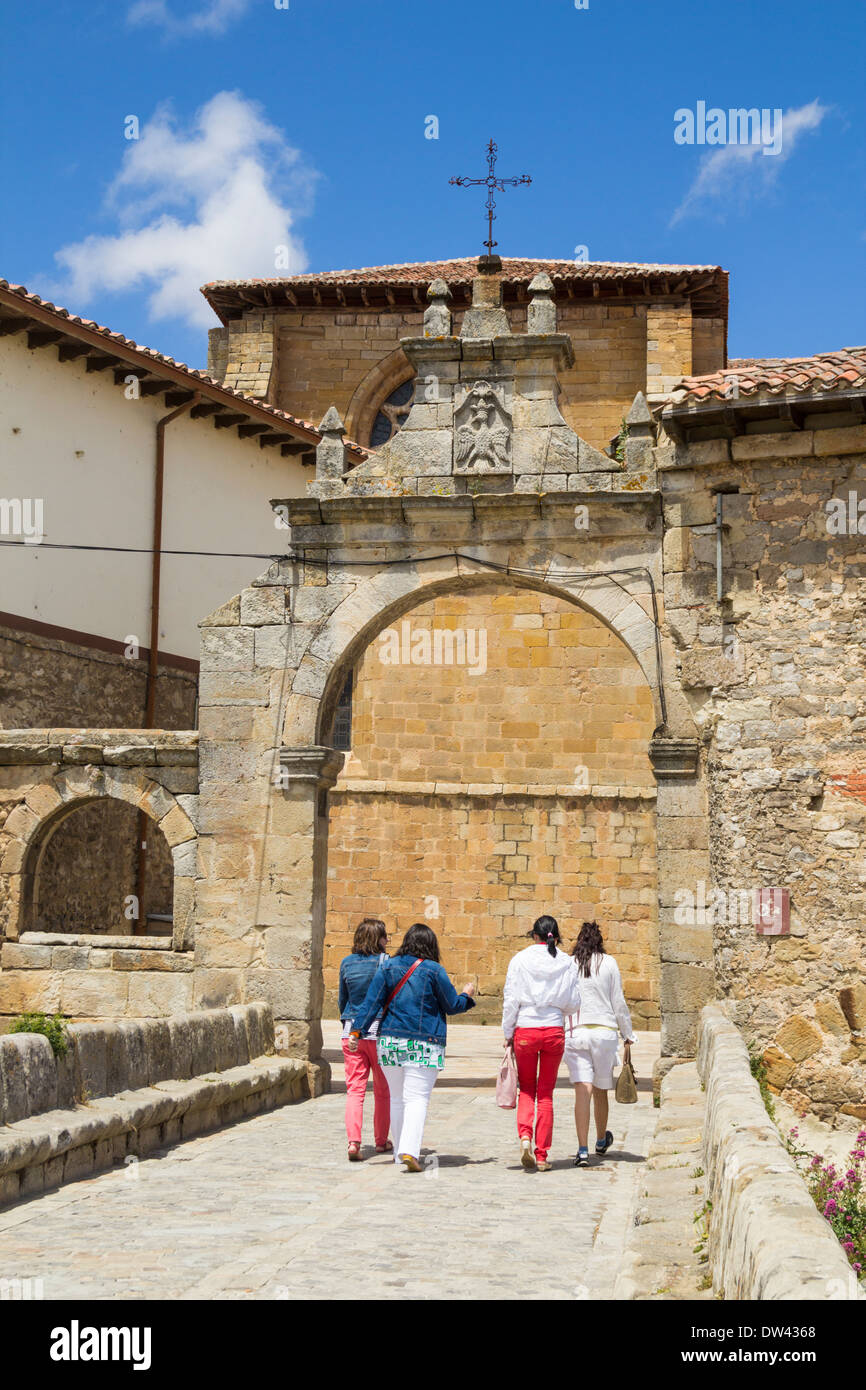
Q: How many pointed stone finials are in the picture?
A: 4